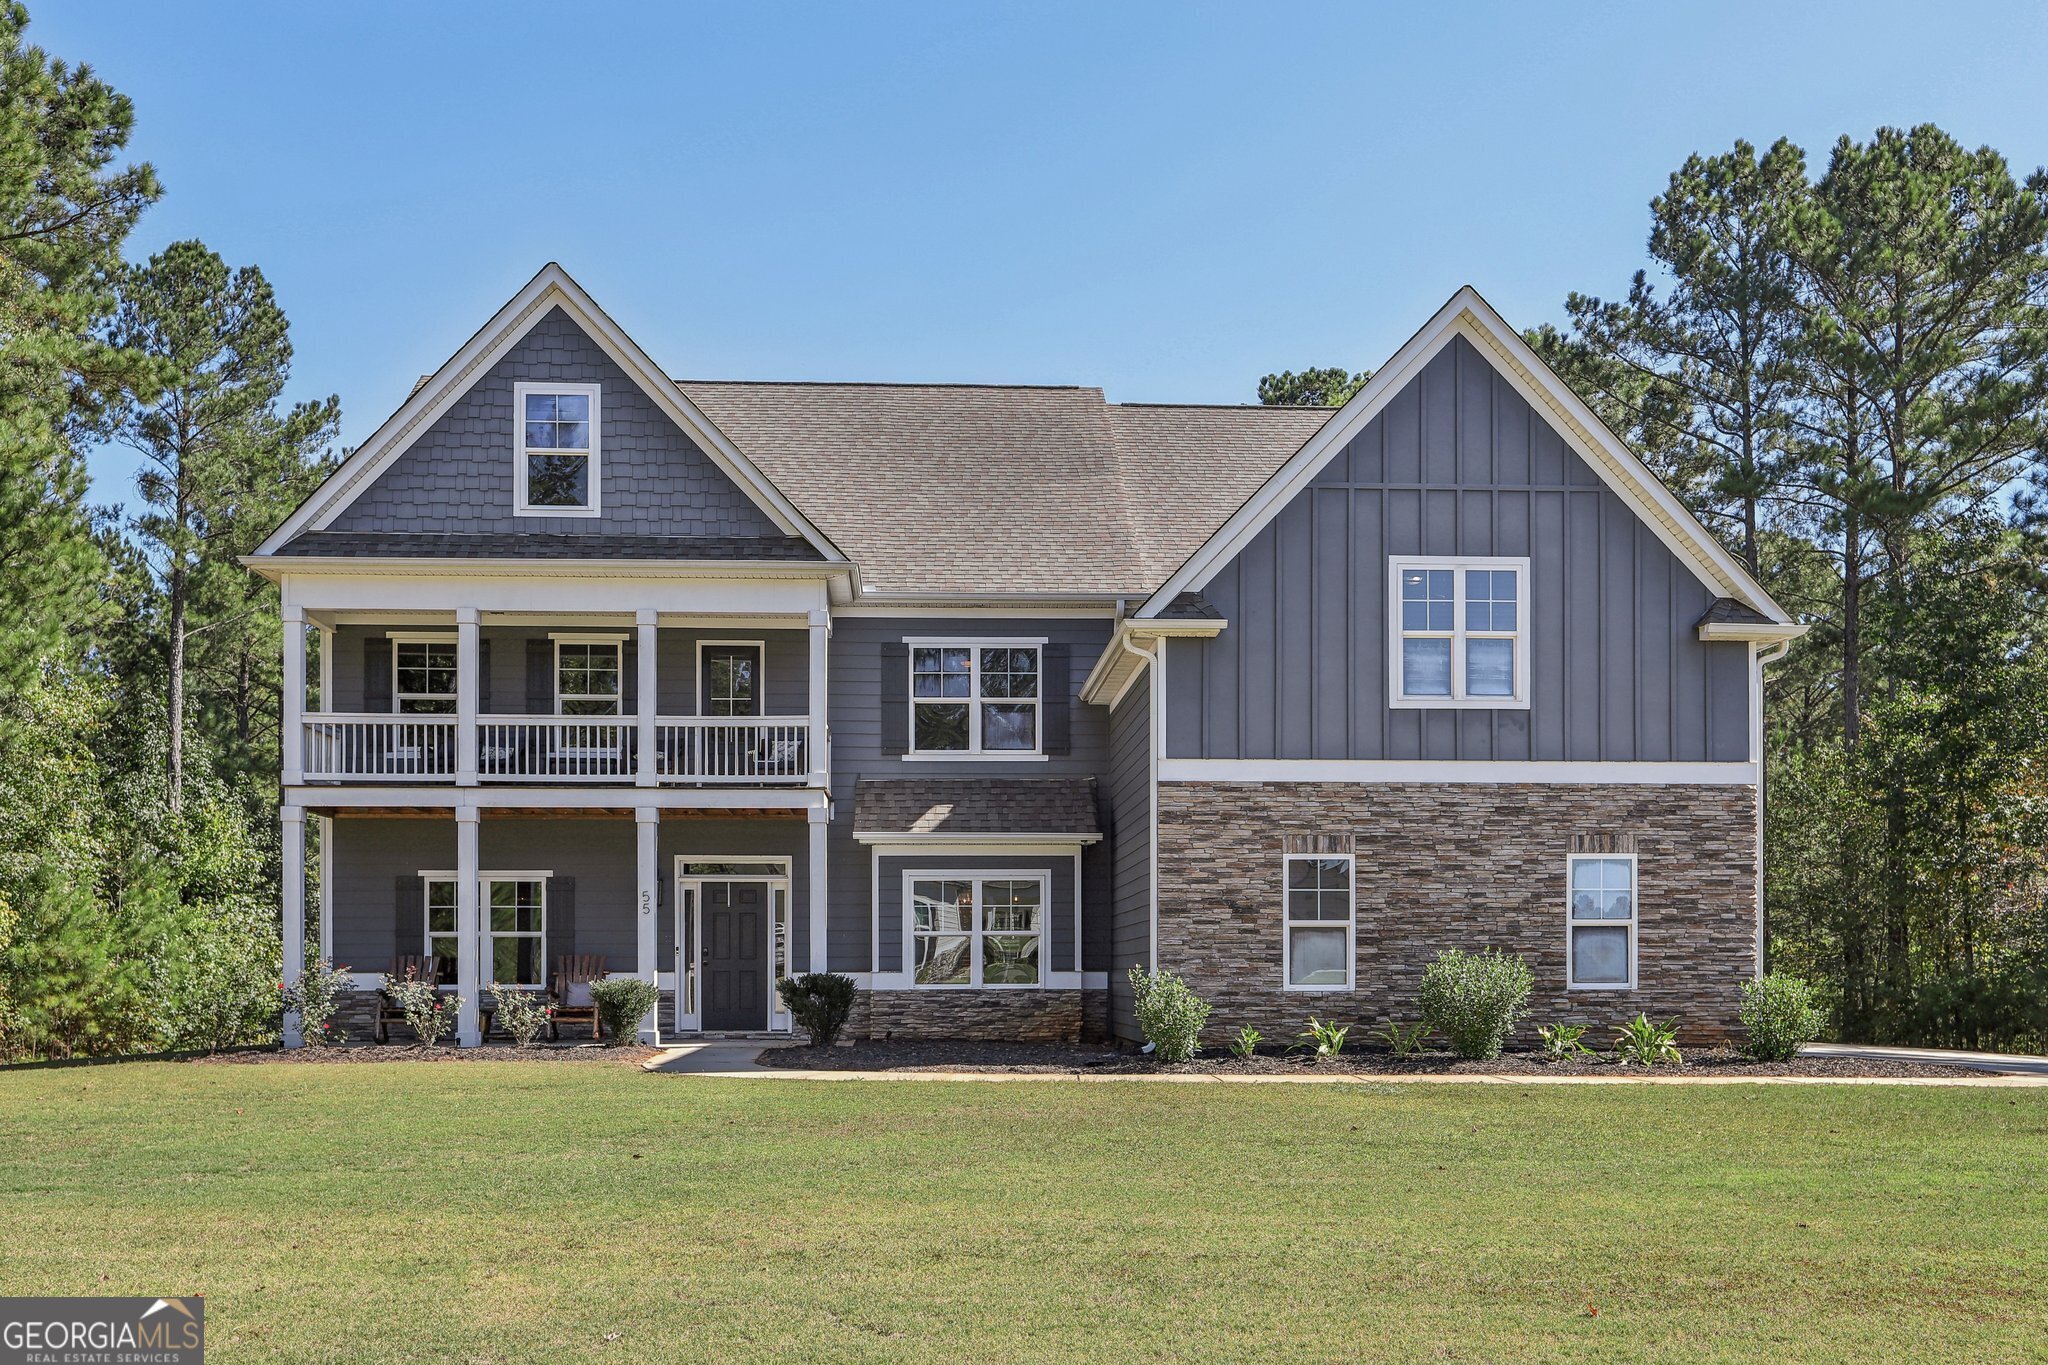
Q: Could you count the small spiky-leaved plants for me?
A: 5